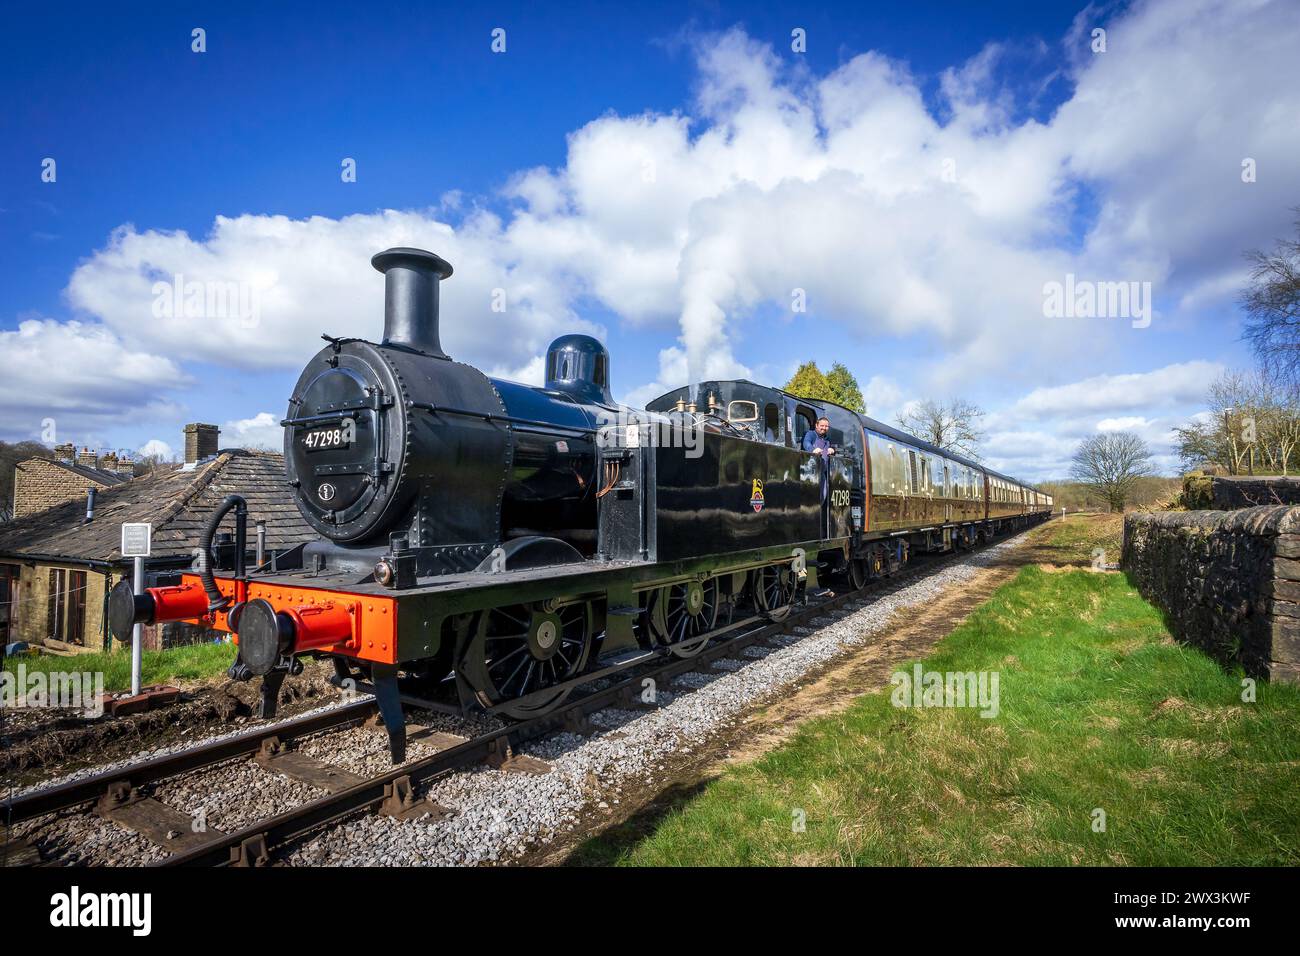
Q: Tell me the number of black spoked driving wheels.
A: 3